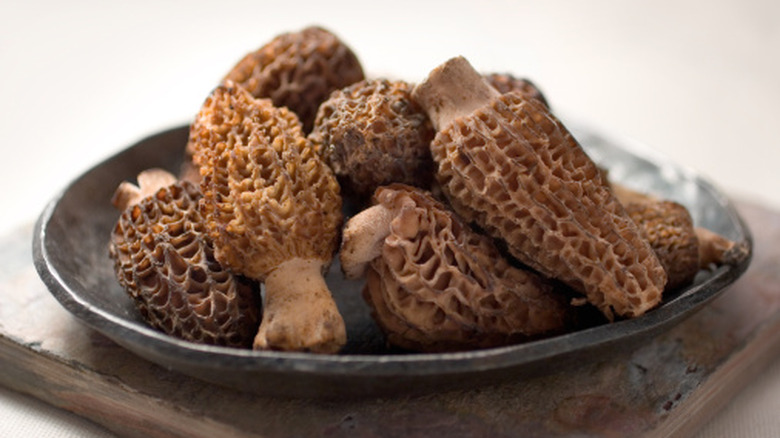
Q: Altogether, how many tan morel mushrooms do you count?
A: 8